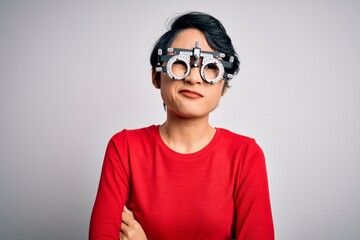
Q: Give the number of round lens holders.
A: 2